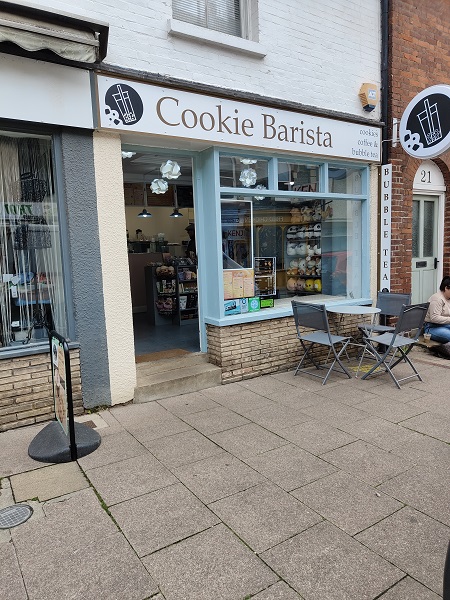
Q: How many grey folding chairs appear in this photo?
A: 3